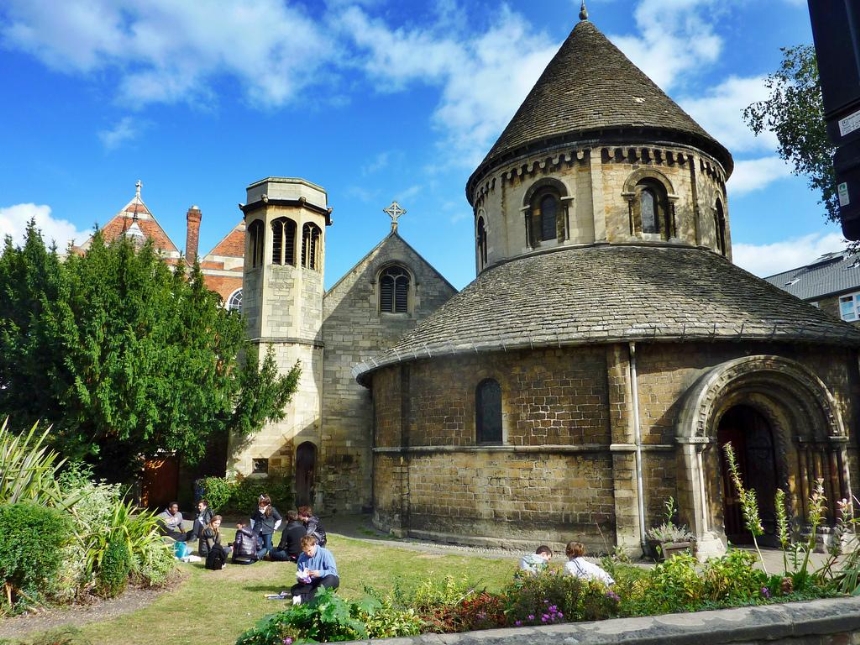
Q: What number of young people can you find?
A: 10